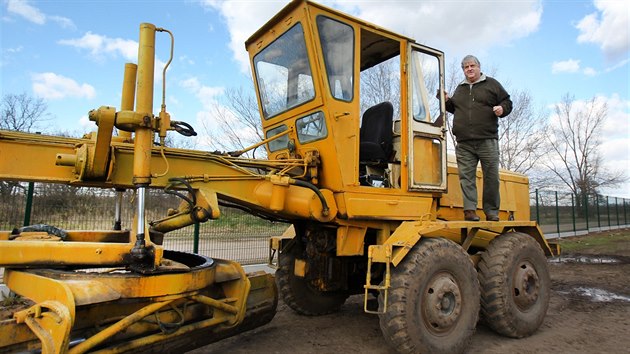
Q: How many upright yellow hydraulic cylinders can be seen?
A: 2